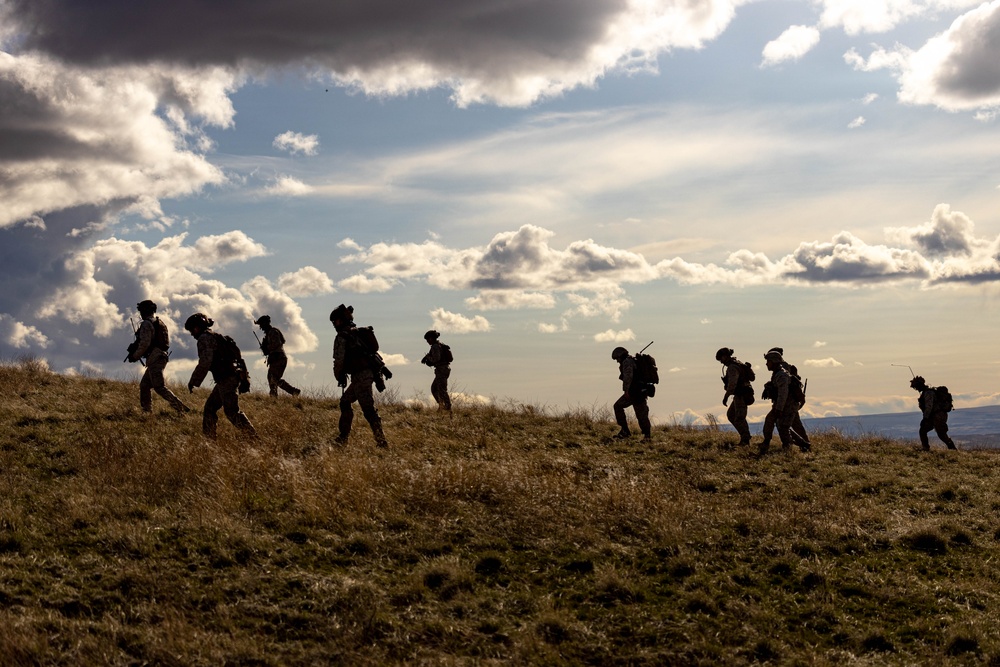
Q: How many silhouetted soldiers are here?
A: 10